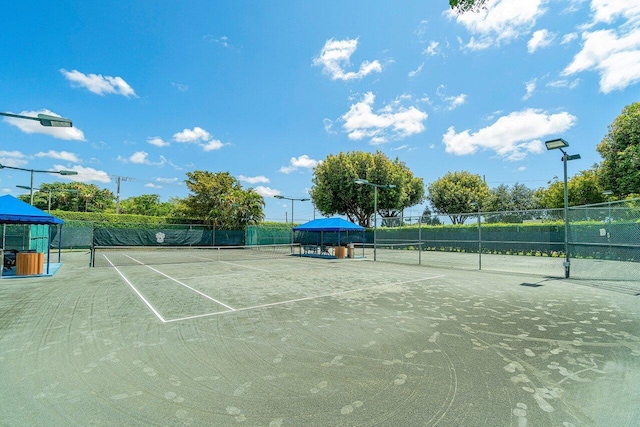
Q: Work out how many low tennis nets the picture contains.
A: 2